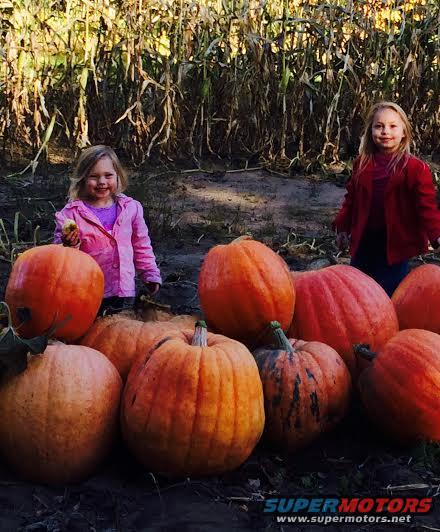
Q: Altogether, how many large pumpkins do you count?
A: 9